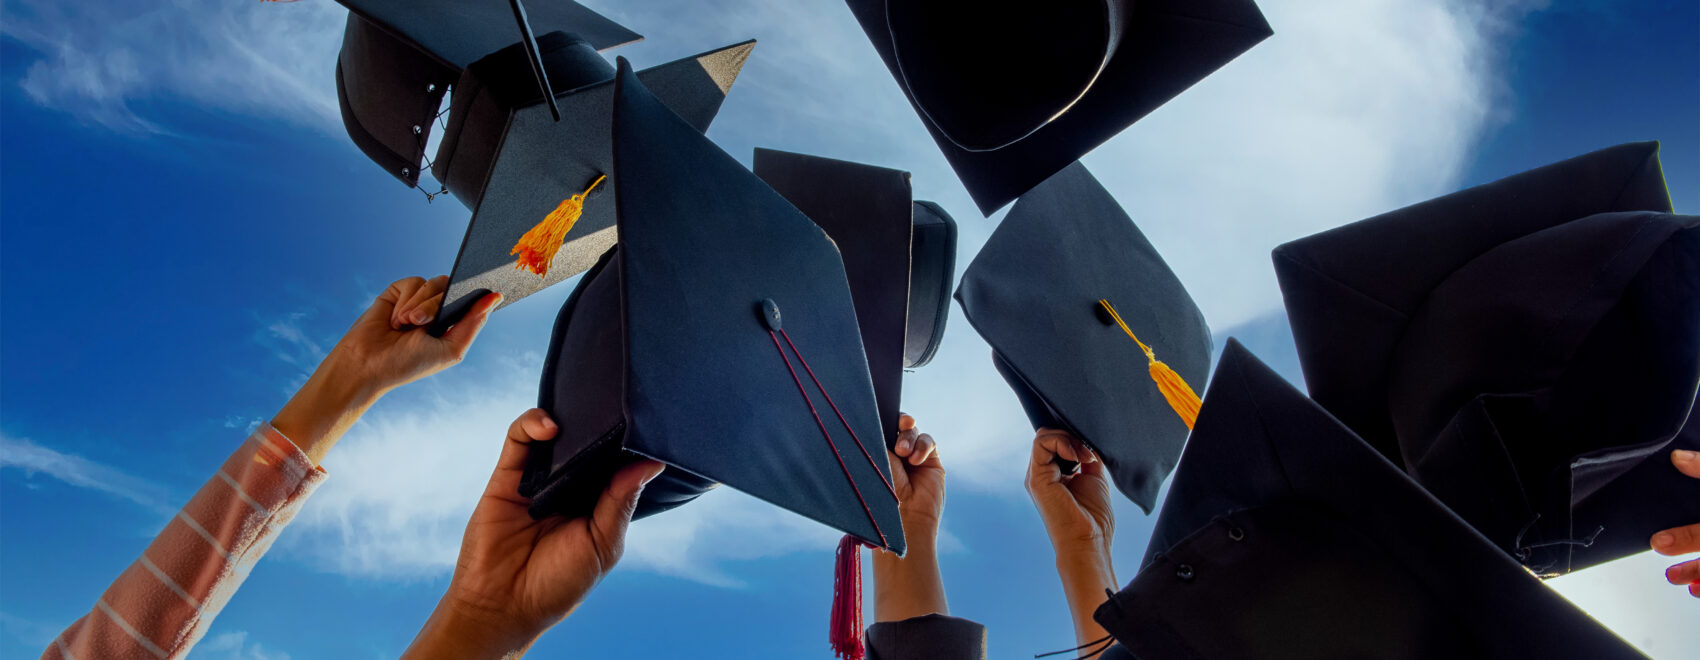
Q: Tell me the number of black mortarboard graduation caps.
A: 8